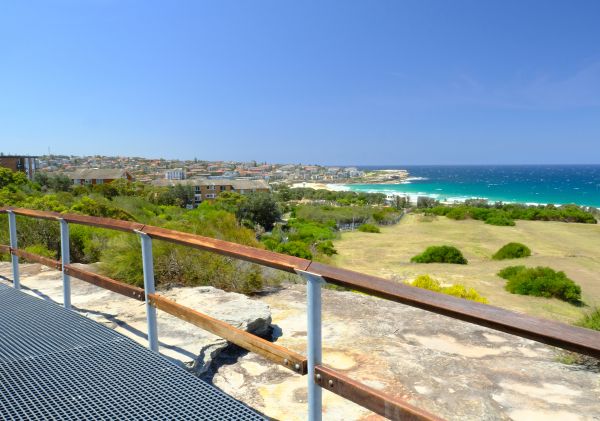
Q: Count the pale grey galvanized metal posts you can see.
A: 4